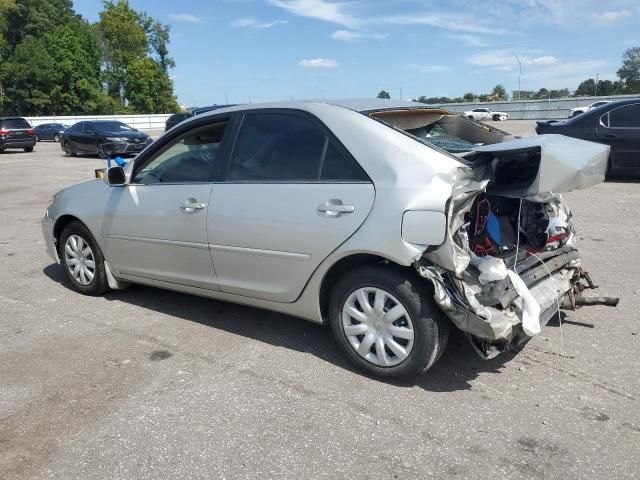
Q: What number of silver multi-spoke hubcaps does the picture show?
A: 2